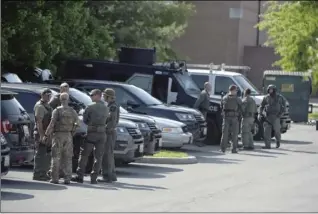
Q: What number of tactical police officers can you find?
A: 9